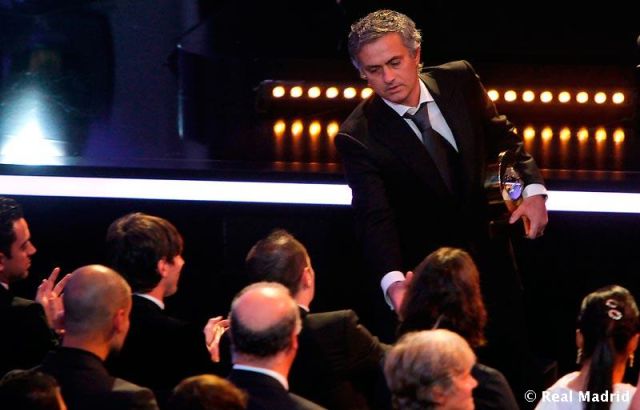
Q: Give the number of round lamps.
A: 14